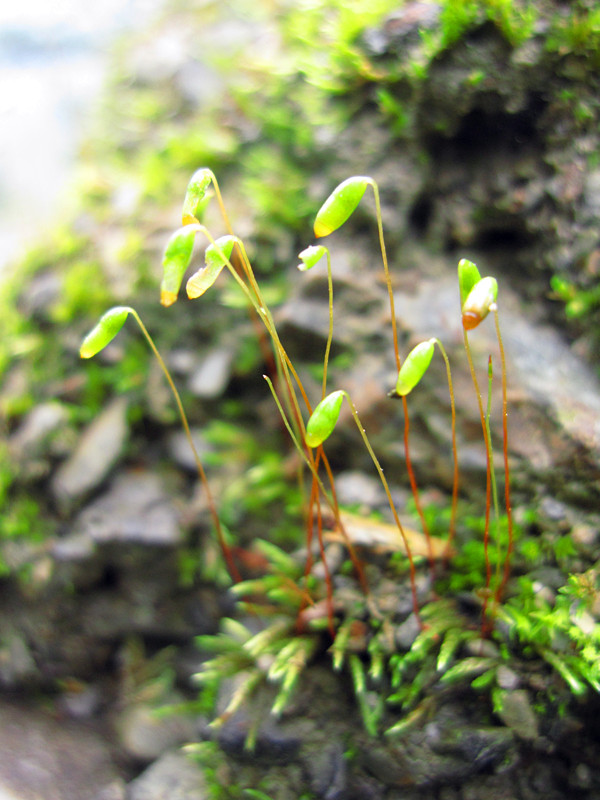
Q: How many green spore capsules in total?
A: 10